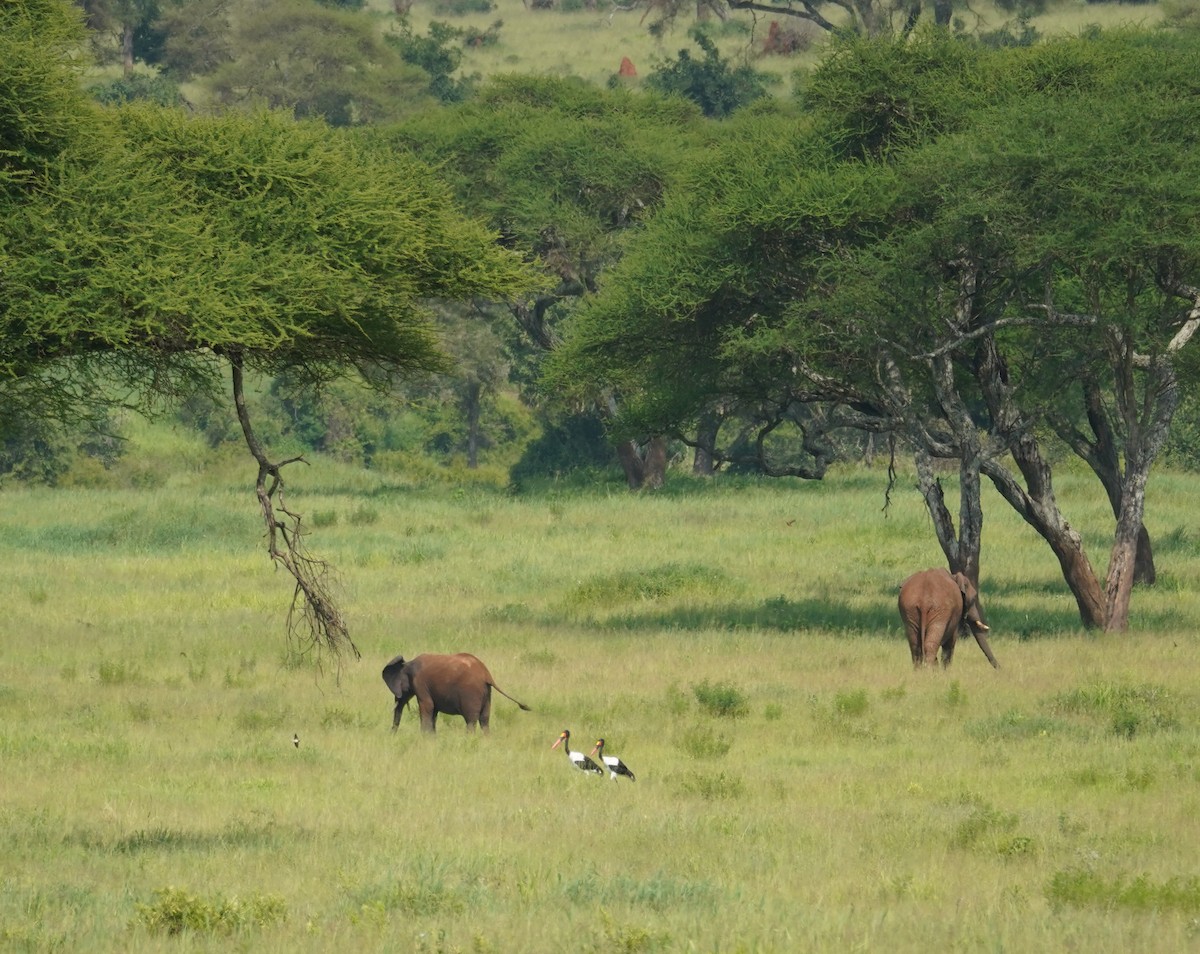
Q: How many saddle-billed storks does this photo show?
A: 2